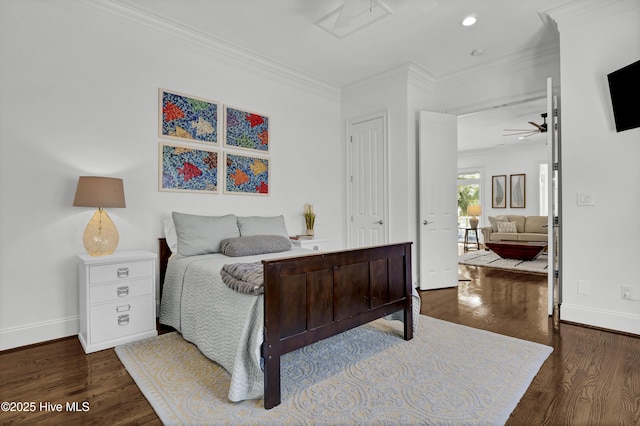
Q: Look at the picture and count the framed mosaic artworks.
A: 4